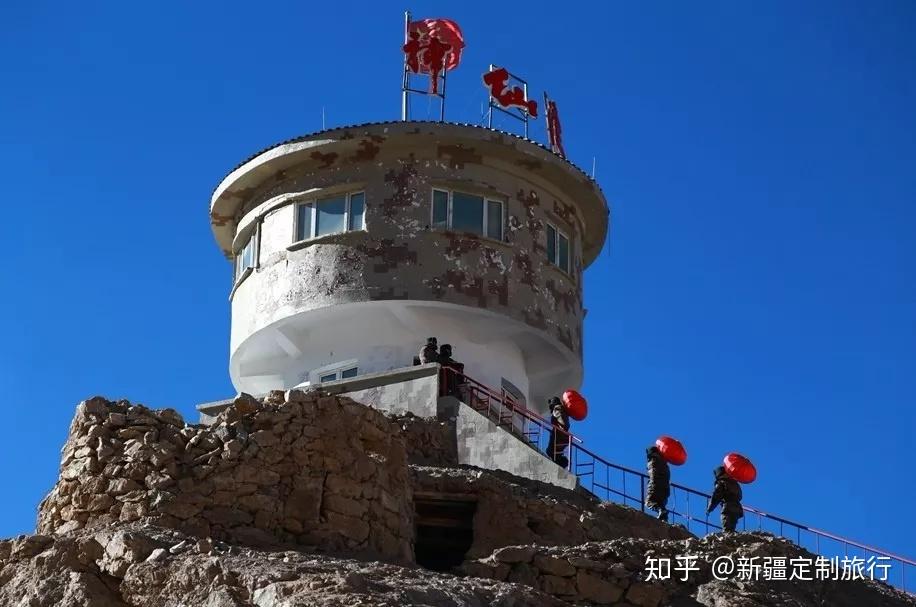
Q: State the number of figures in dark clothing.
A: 5